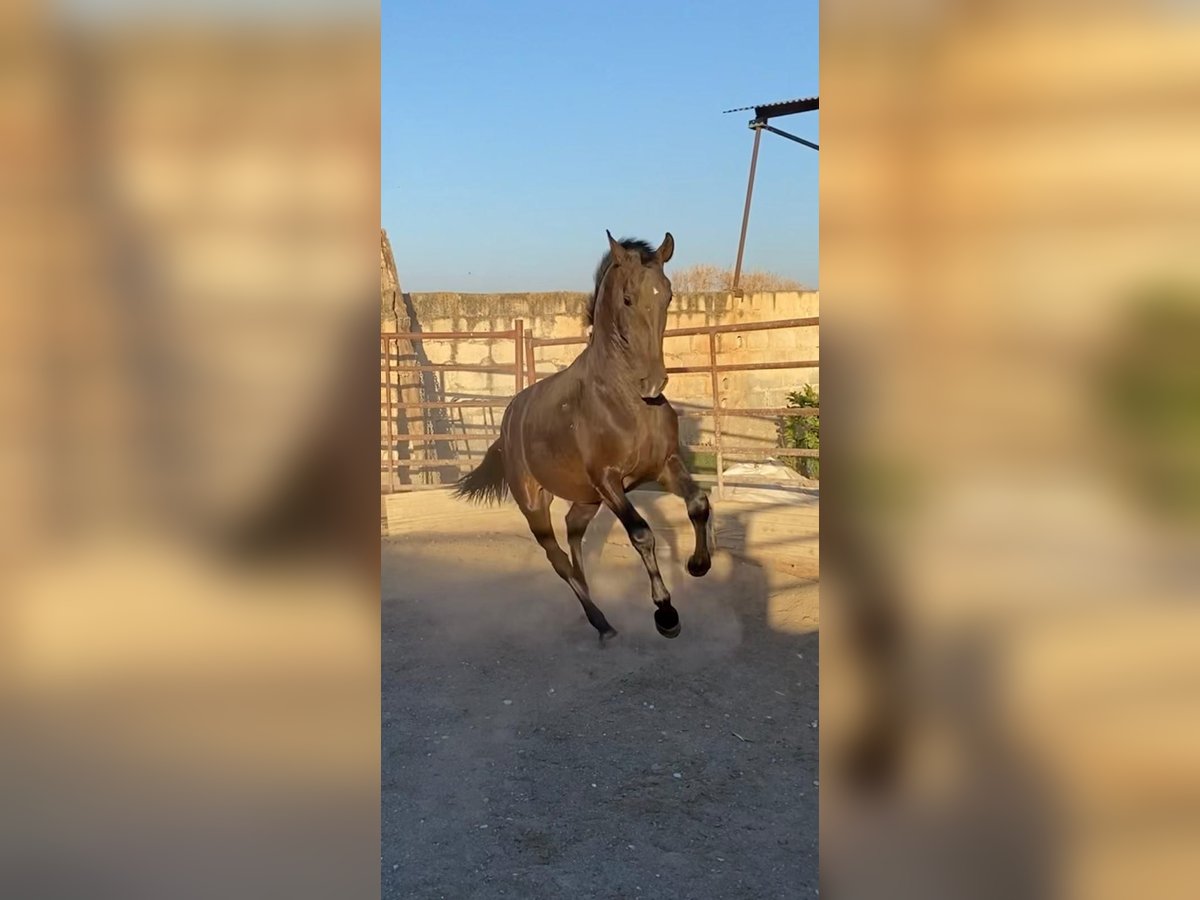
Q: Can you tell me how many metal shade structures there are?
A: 1